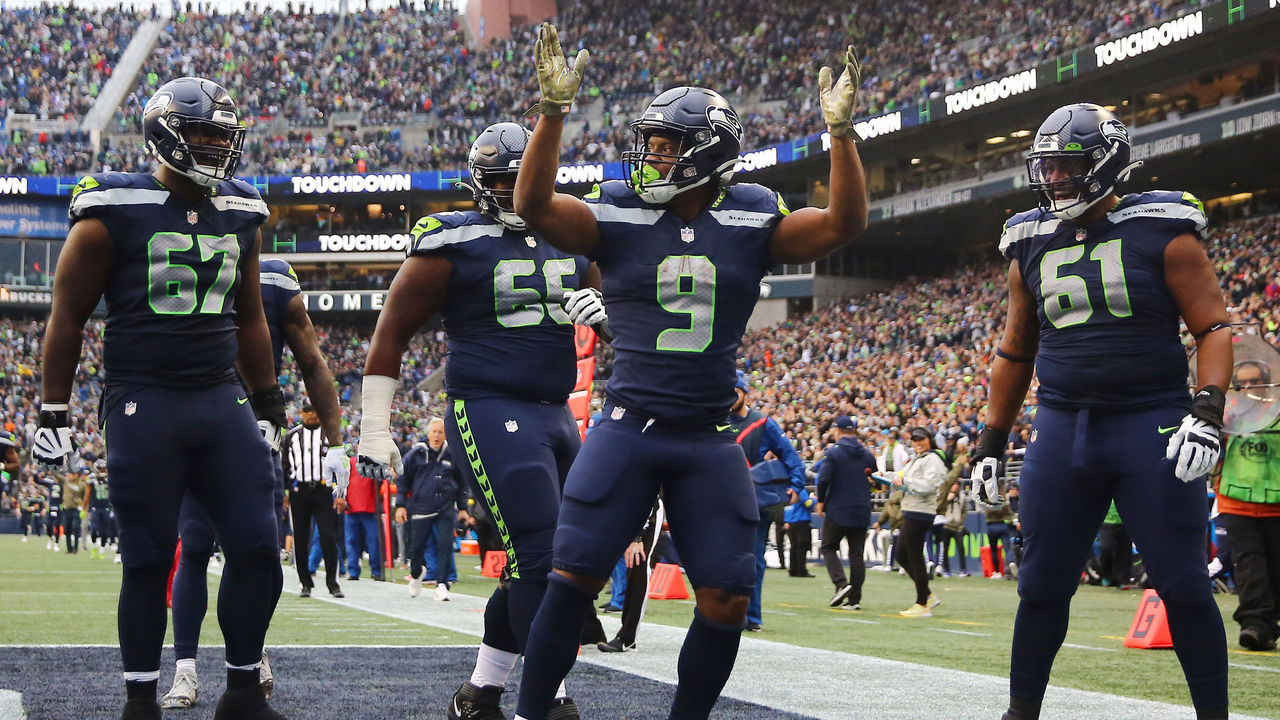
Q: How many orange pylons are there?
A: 3